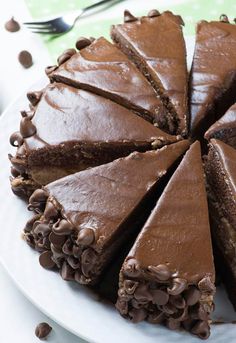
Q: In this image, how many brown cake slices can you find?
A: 8